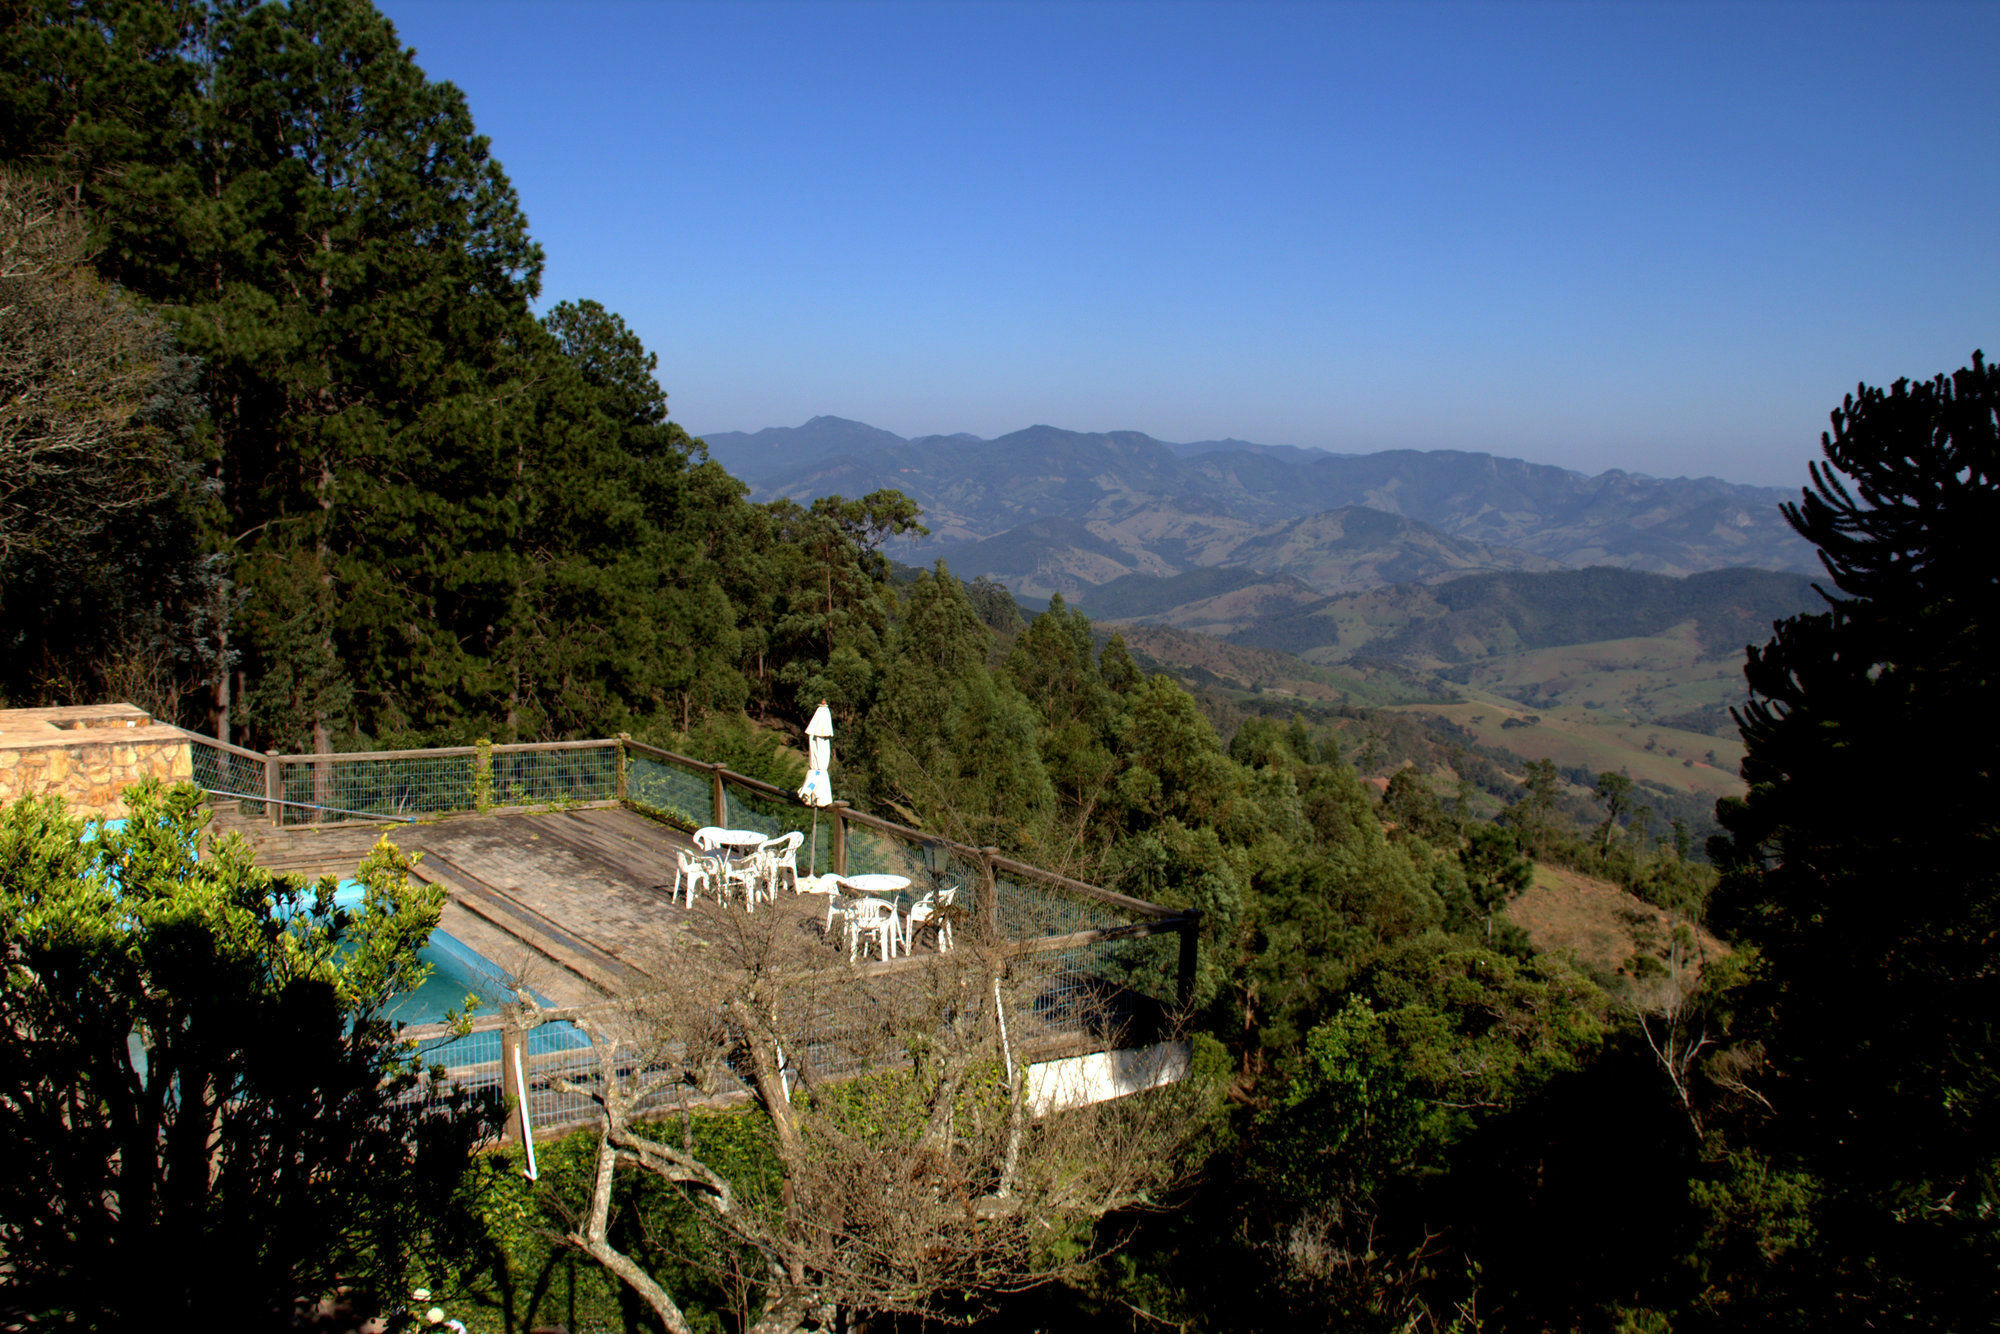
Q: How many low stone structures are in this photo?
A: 1